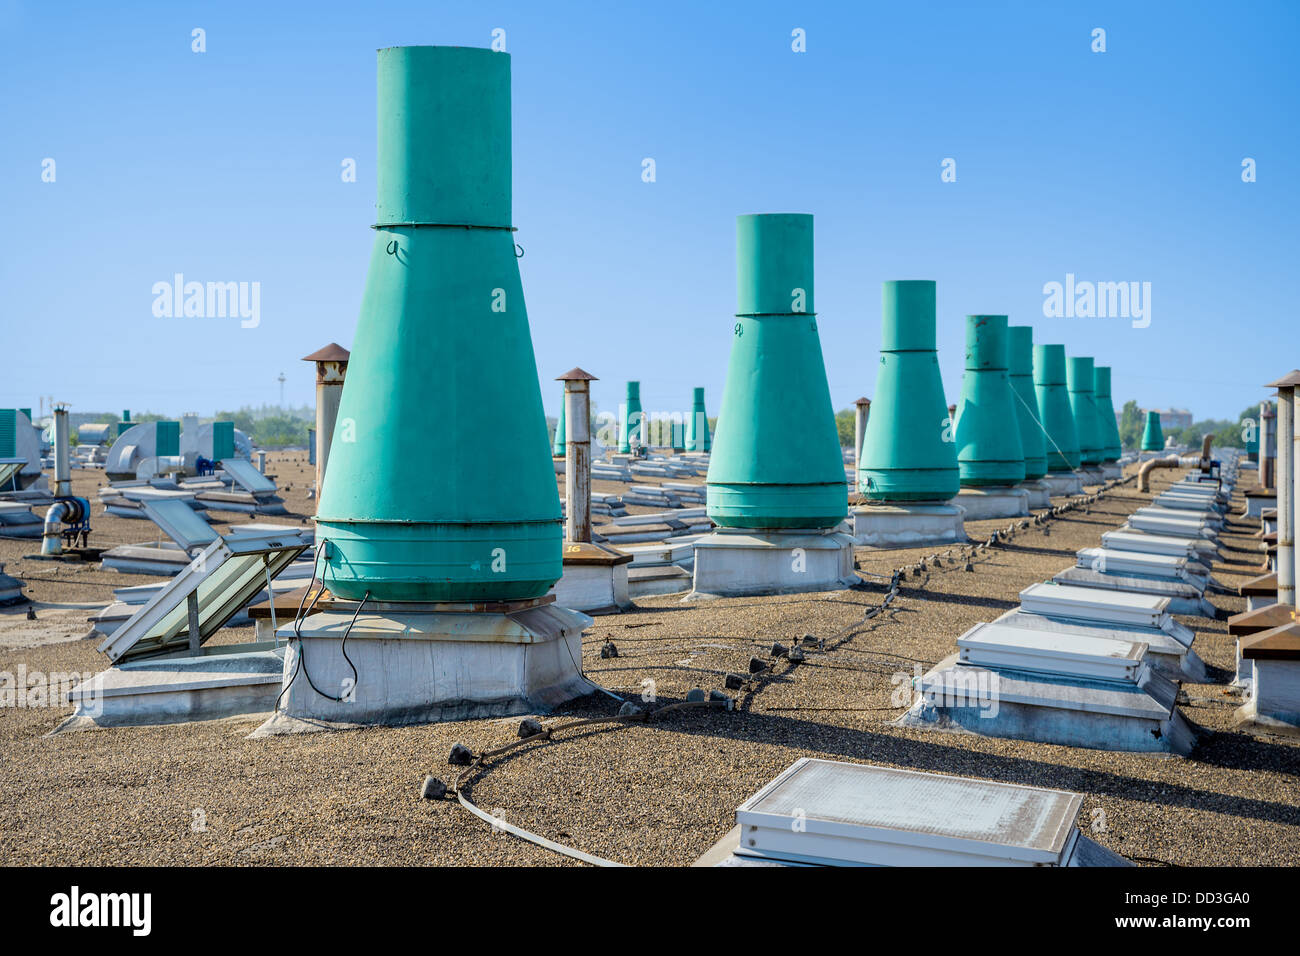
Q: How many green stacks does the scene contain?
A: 12